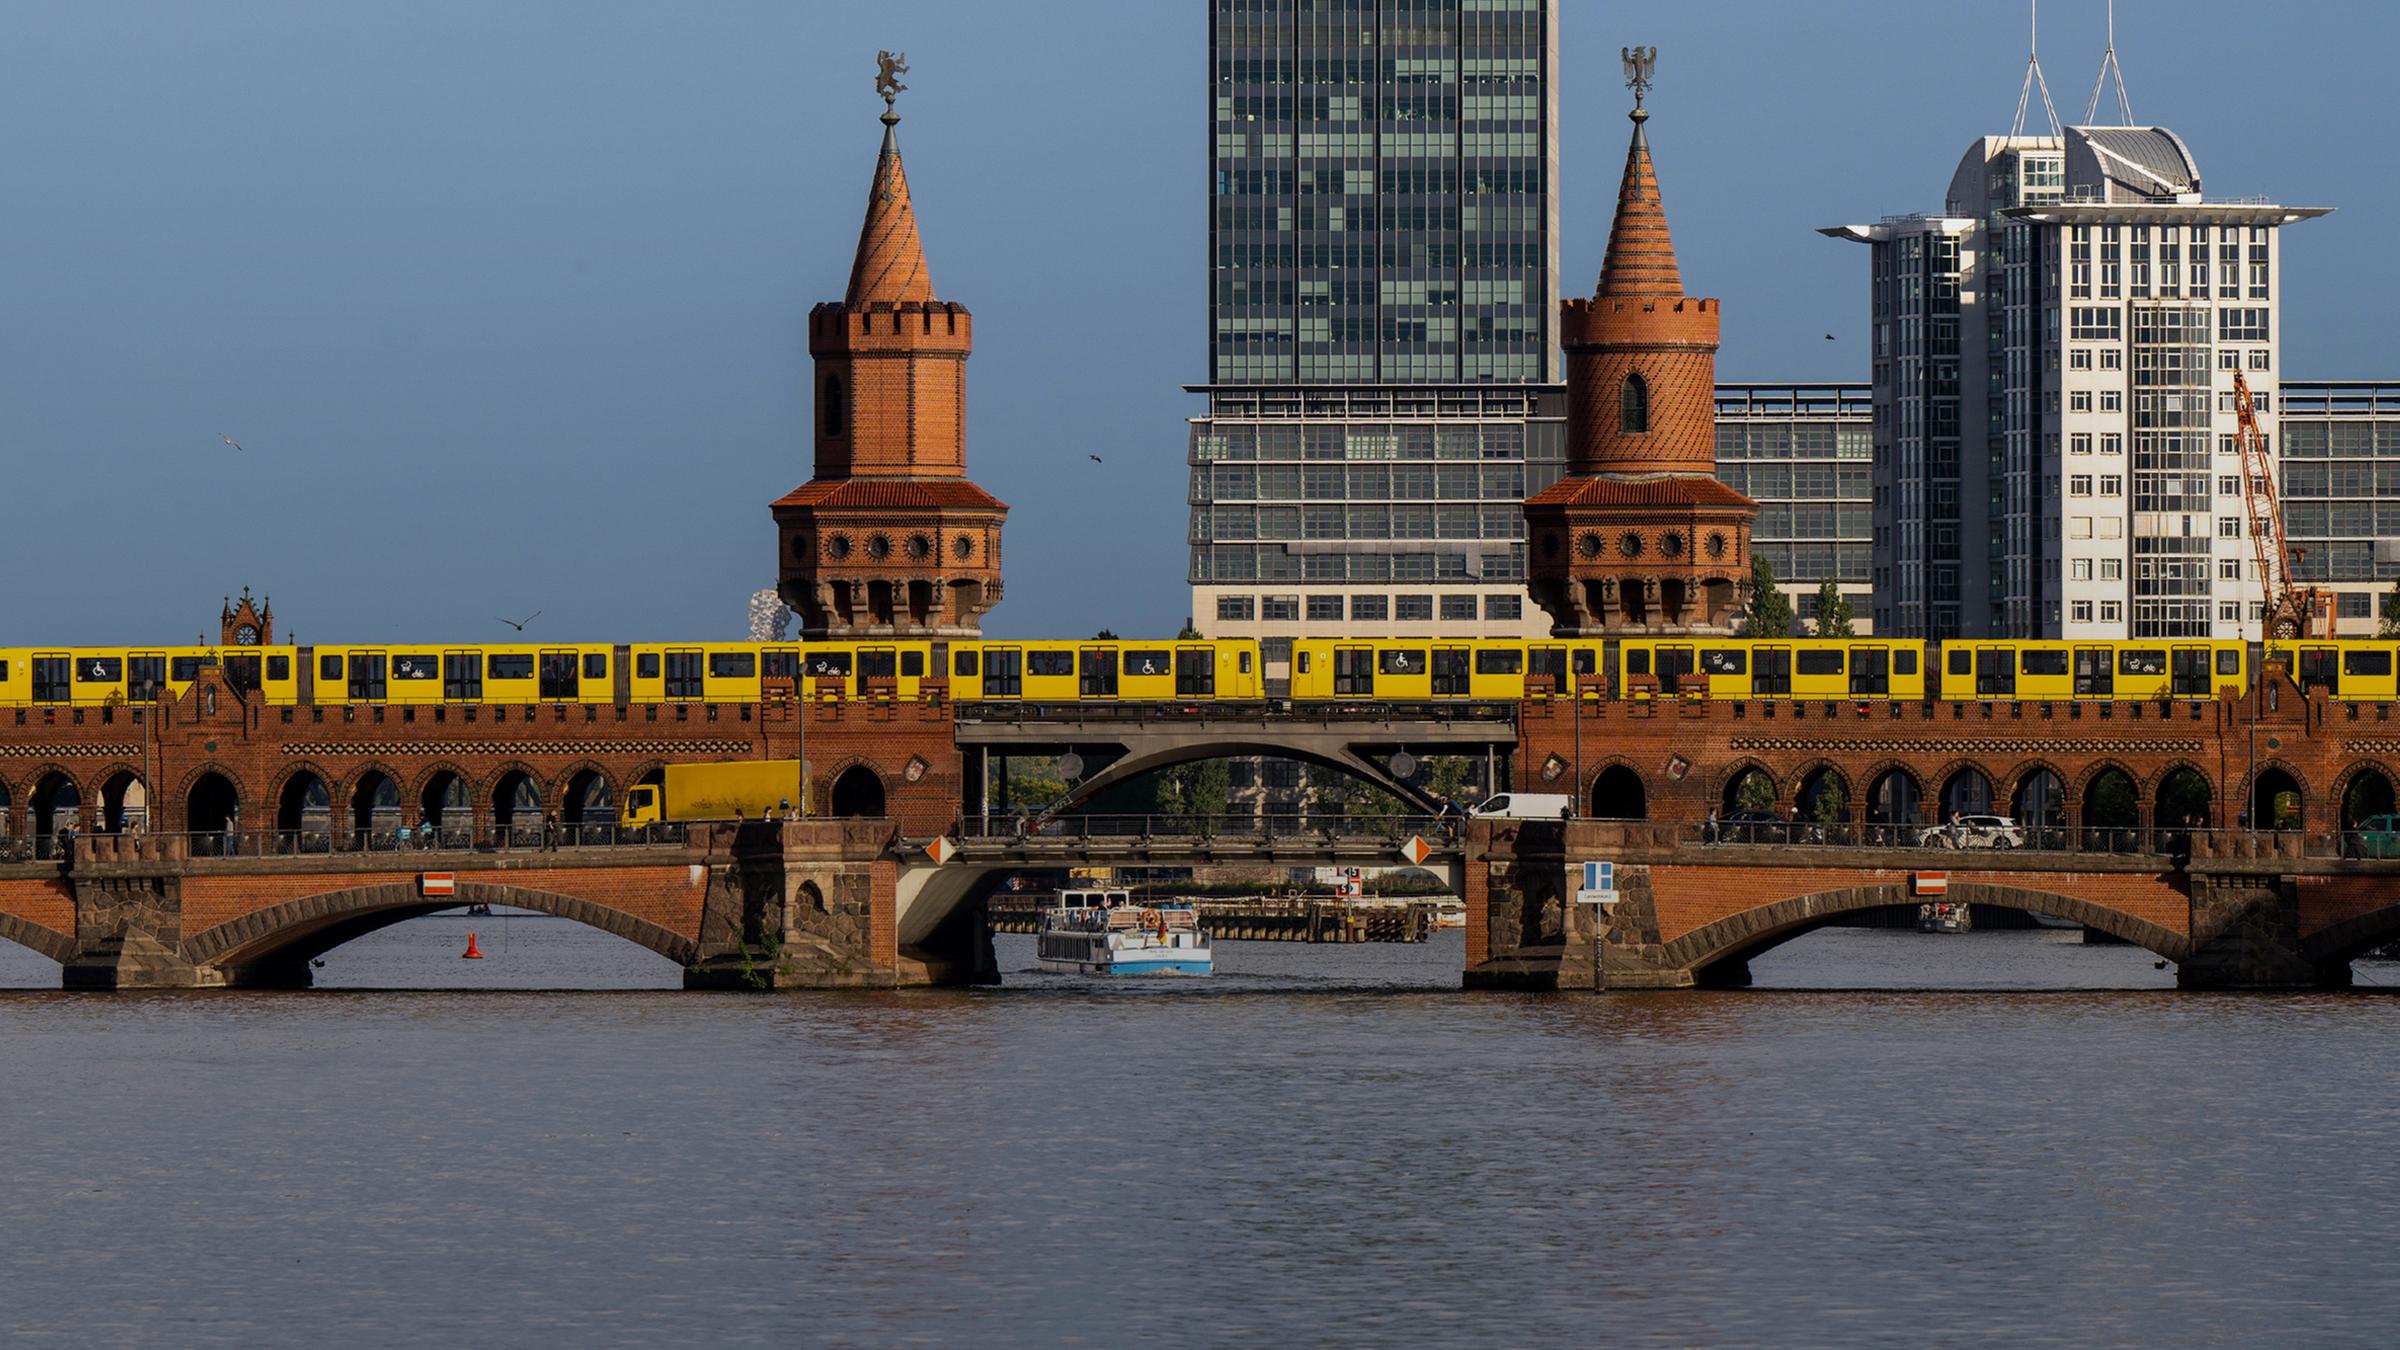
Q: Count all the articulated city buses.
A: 0